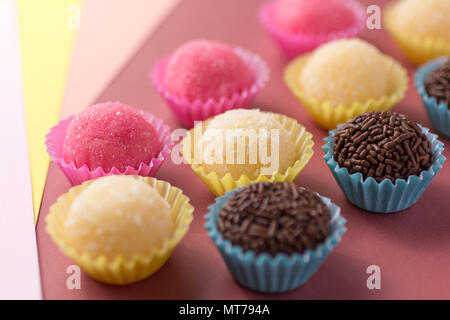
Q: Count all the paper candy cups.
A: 10